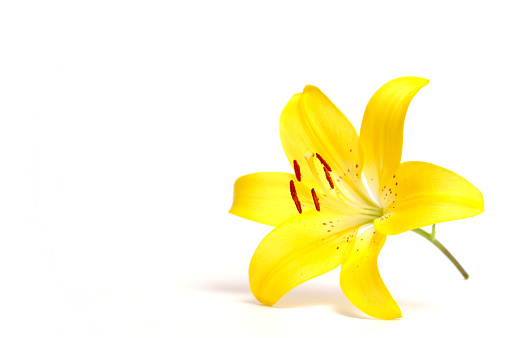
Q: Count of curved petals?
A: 6